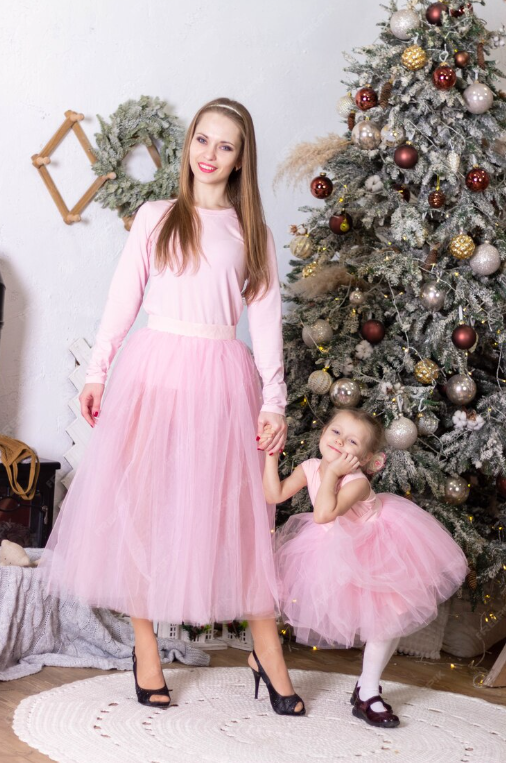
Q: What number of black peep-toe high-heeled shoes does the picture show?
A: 2